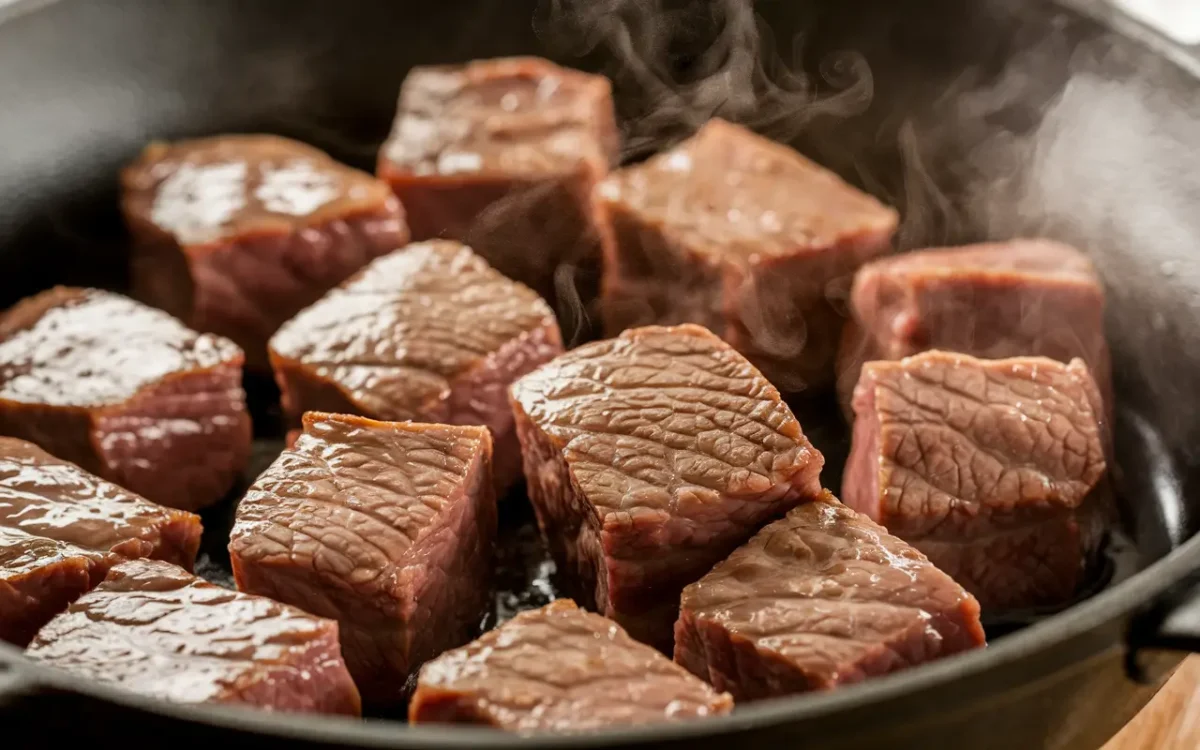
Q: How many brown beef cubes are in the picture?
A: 13